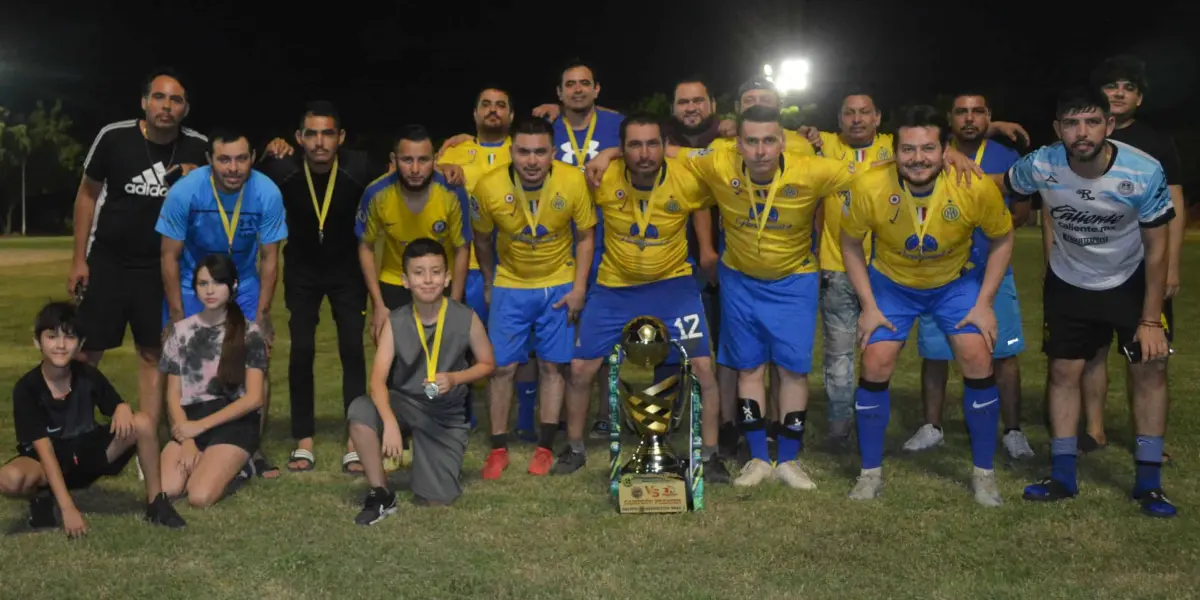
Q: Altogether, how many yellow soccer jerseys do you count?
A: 8